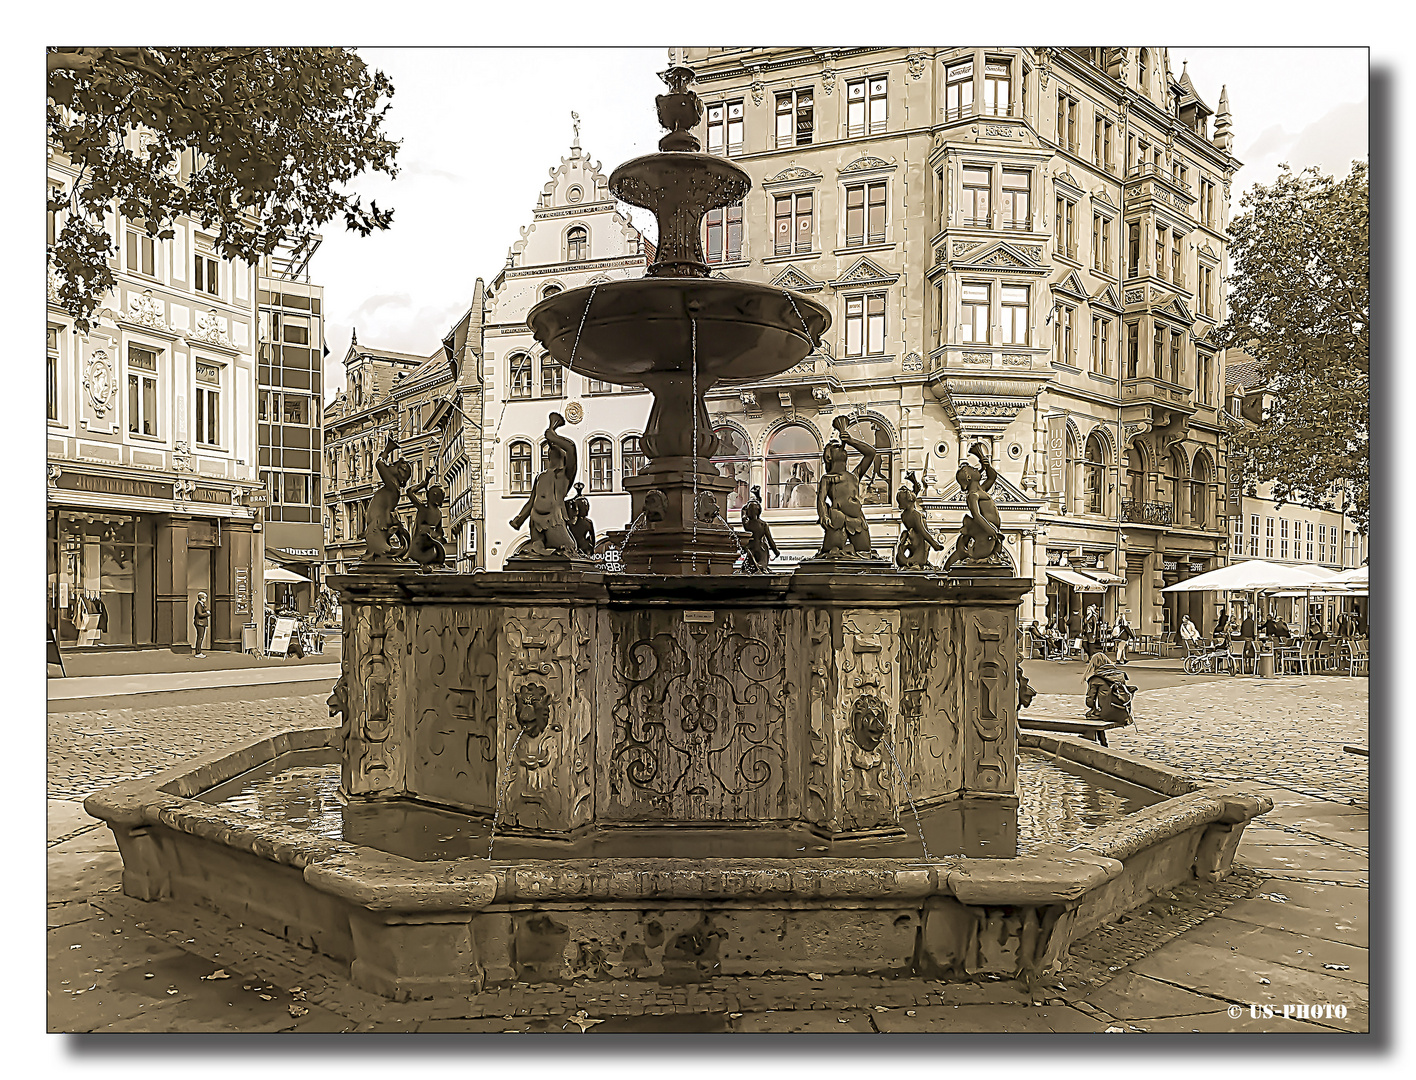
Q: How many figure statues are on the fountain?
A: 8